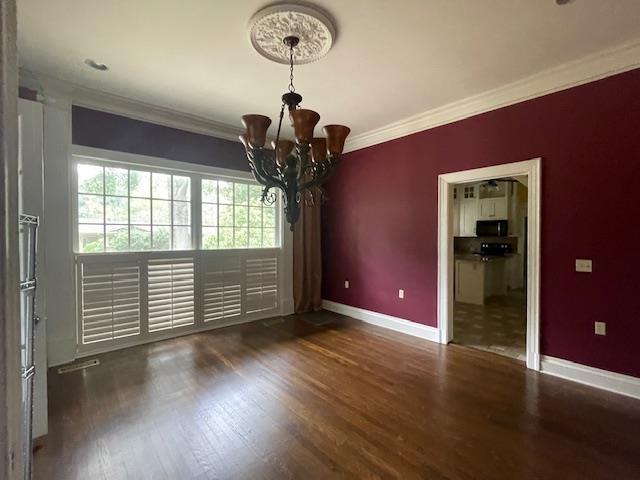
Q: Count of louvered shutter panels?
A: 4